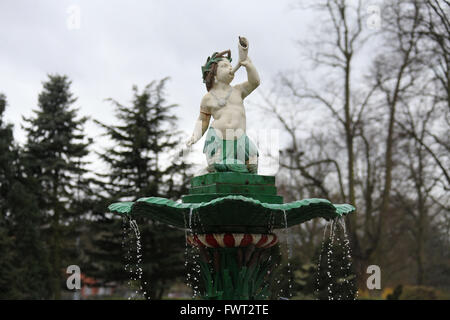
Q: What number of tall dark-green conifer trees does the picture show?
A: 3